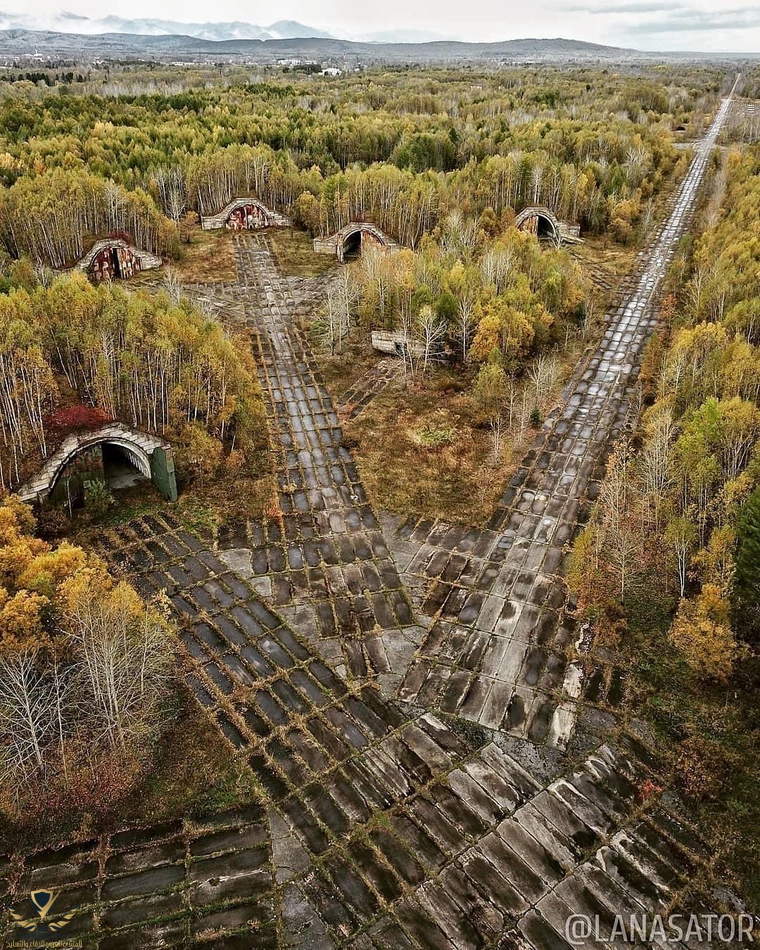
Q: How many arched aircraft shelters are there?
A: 5